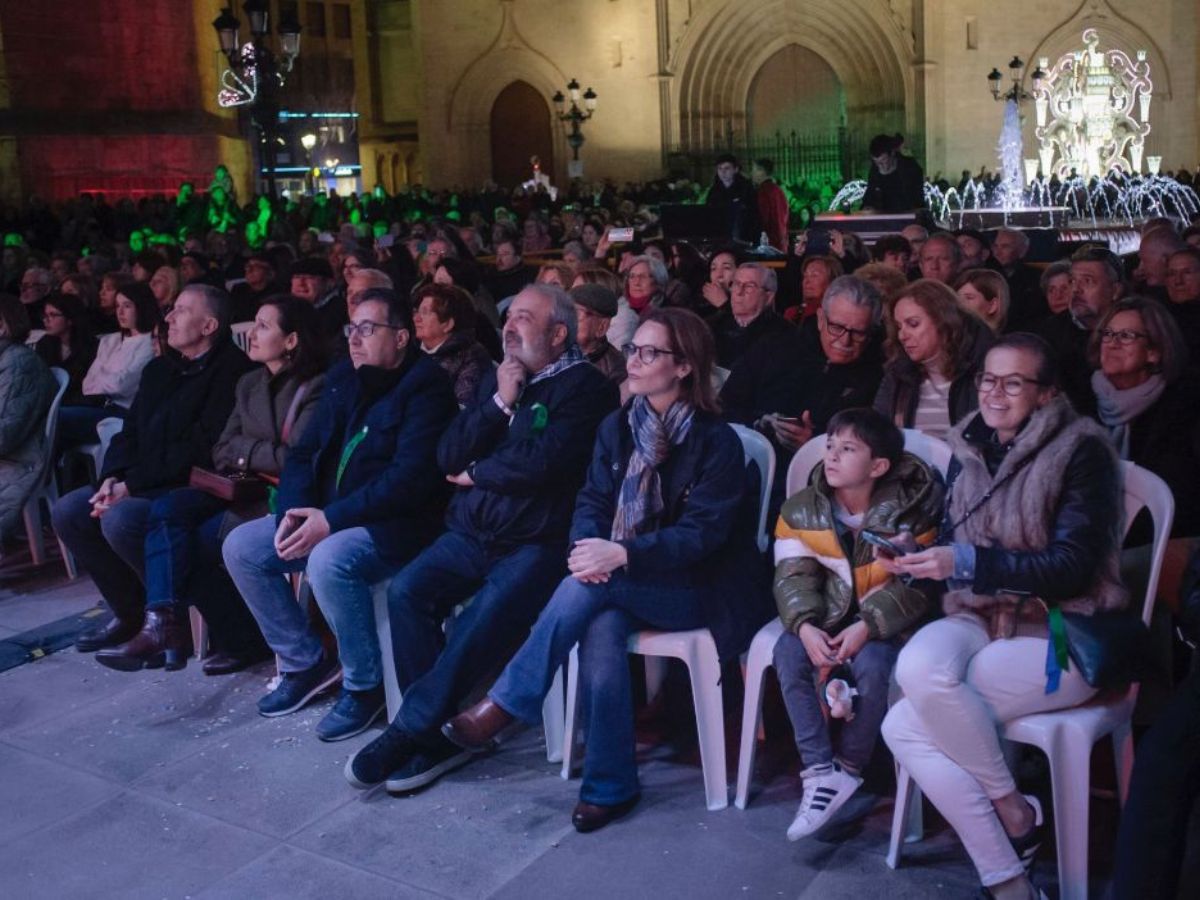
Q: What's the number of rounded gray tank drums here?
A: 0